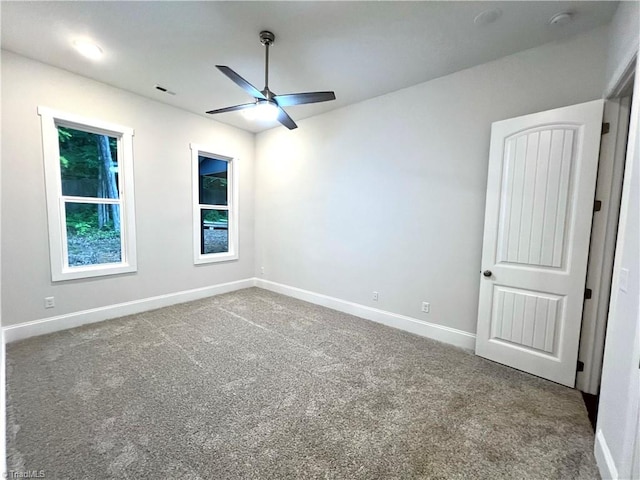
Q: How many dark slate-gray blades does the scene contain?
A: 4